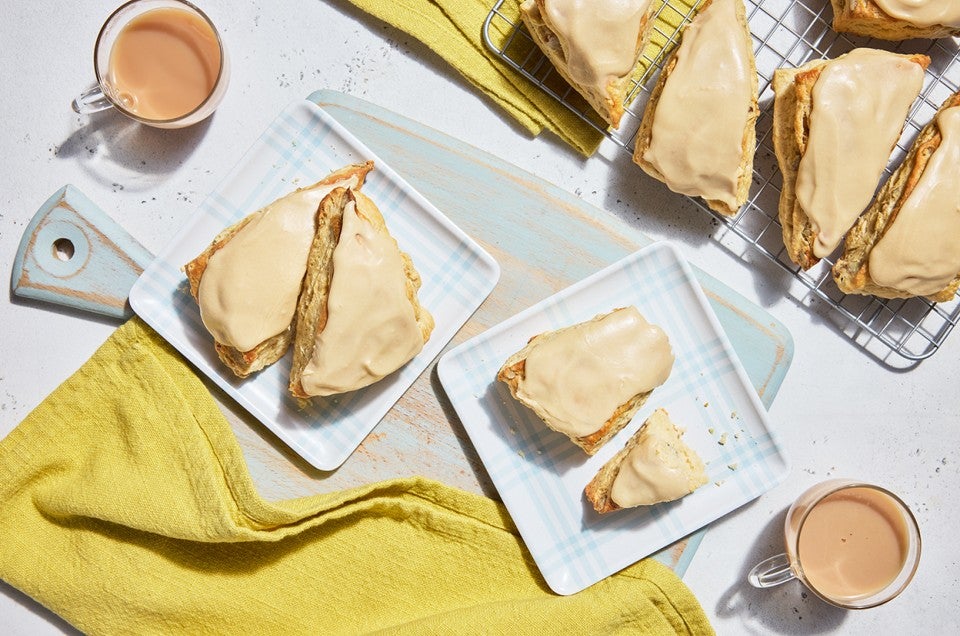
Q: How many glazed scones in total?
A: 8